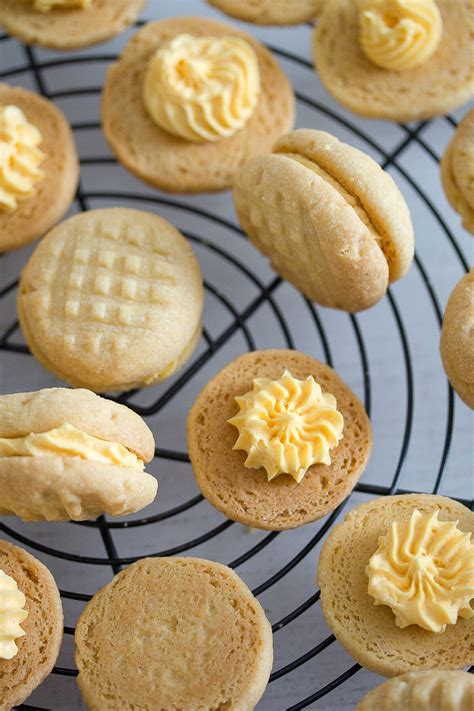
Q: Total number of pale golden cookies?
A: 15